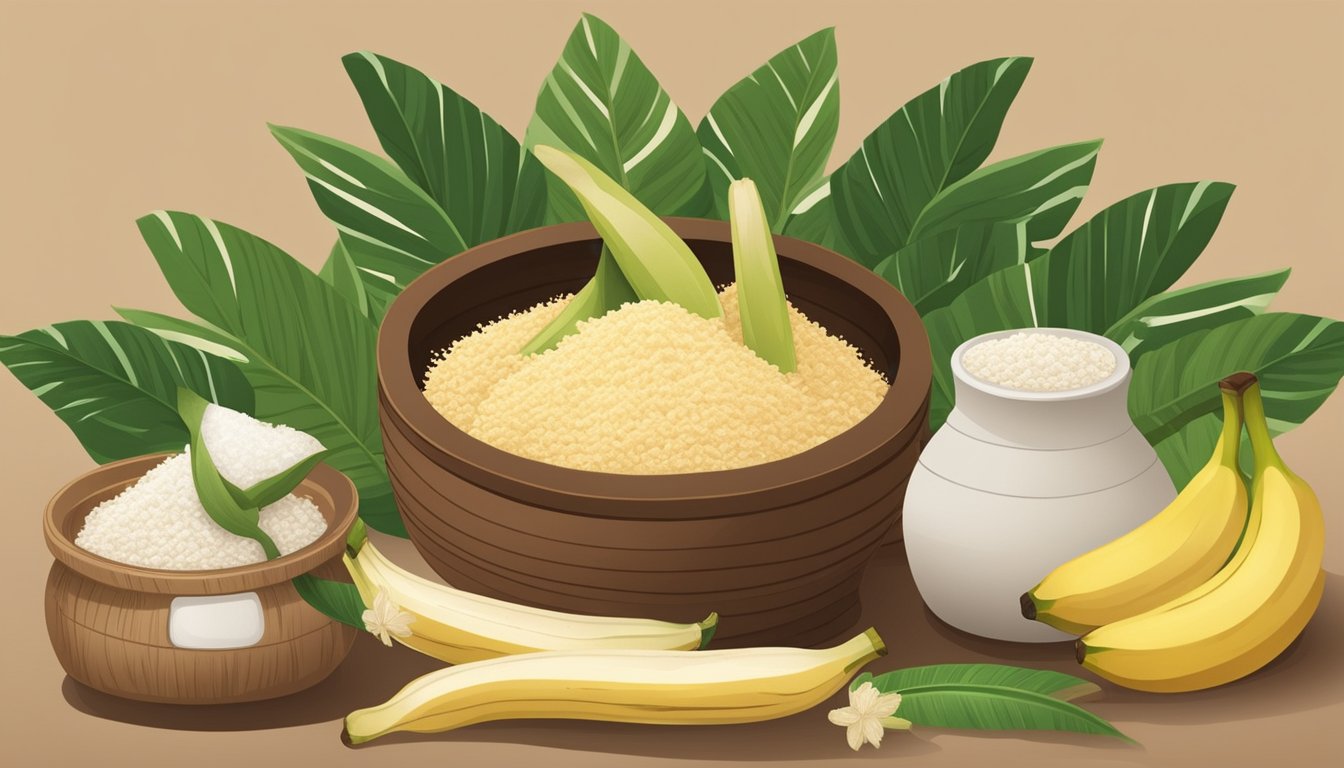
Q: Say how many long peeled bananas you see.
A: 2